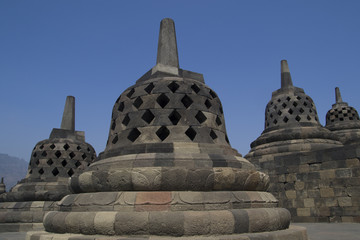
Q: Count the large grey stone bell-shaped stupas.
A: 4